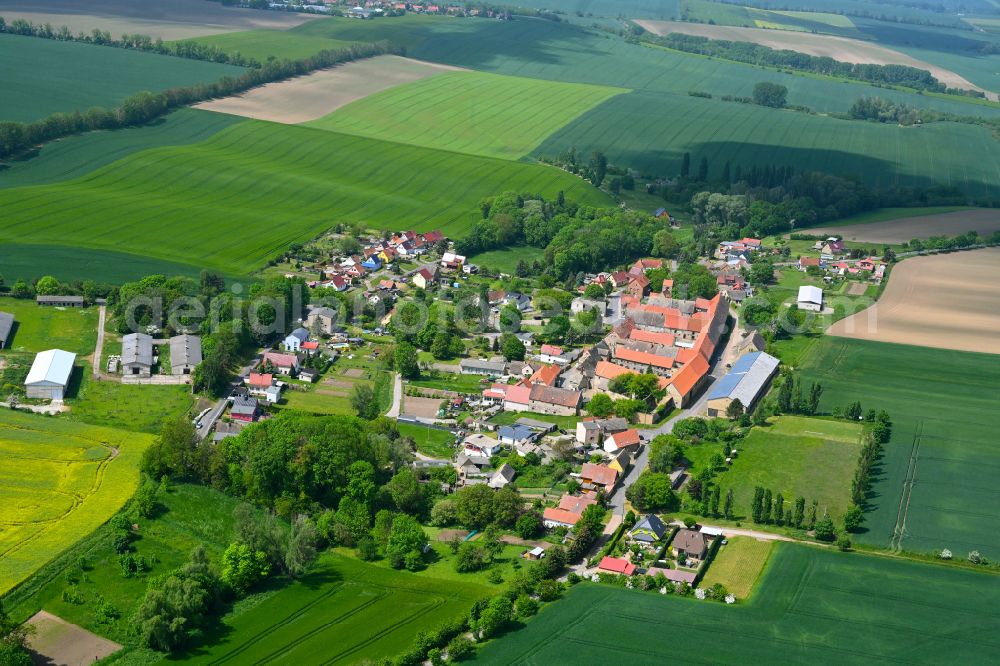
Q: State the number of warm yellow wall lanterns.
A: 0